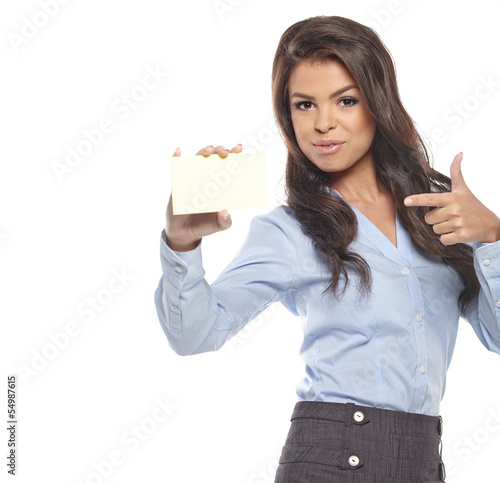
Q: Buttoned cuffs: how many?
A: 2